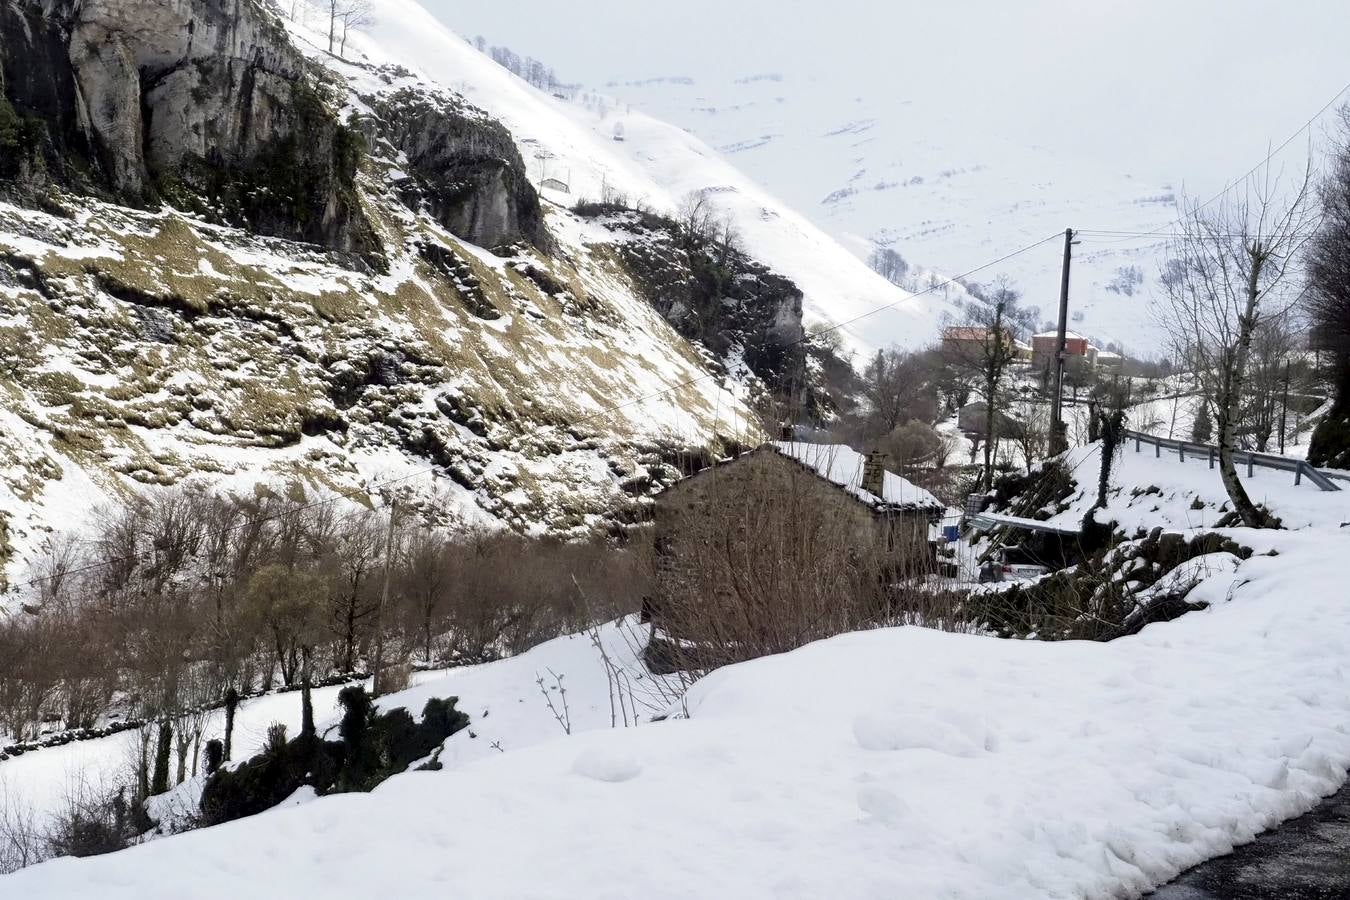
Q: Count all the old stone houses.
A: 1